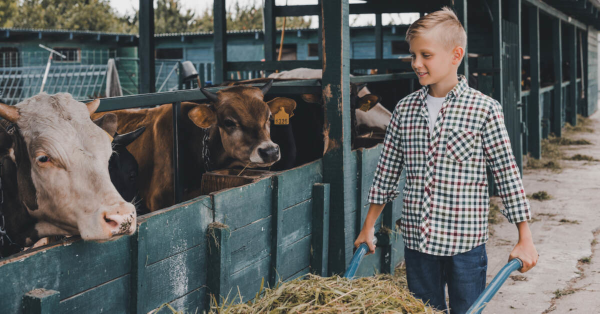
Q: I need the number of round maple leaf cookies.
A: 0